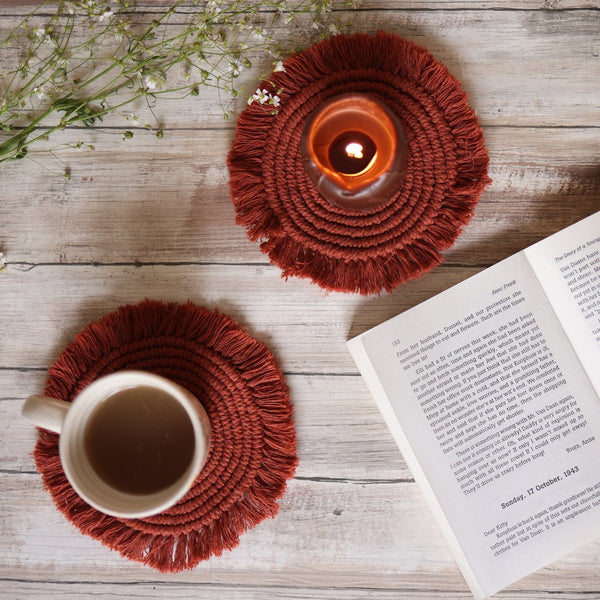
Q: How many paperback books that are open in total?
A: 1